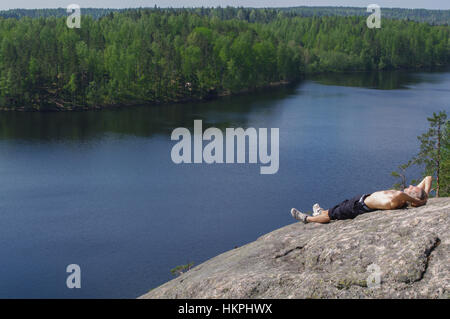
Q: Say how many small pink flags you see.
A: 0